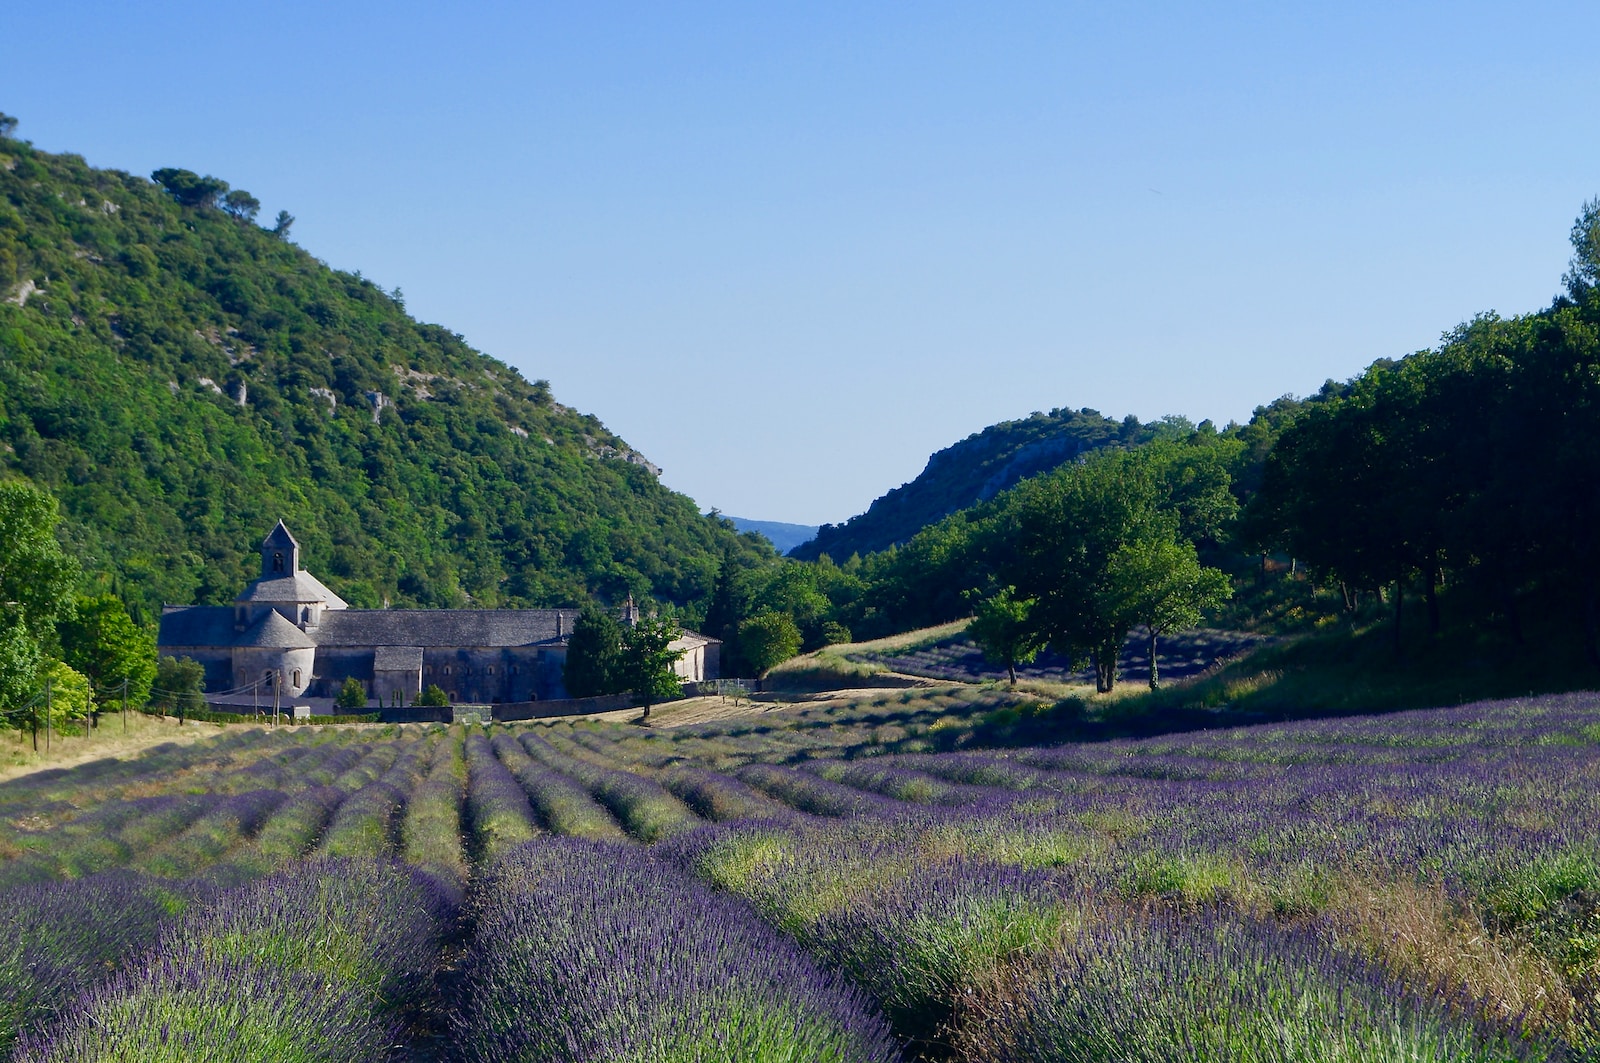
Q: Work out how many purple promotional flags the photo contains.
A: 0